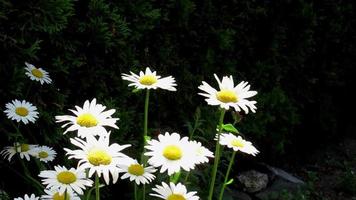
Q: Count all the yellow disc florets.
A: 14